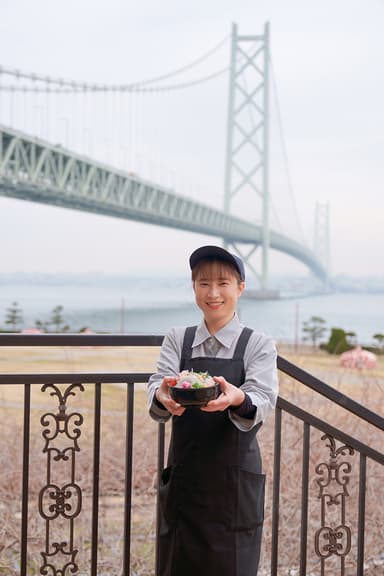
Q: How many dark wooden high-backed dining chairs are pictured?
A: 0